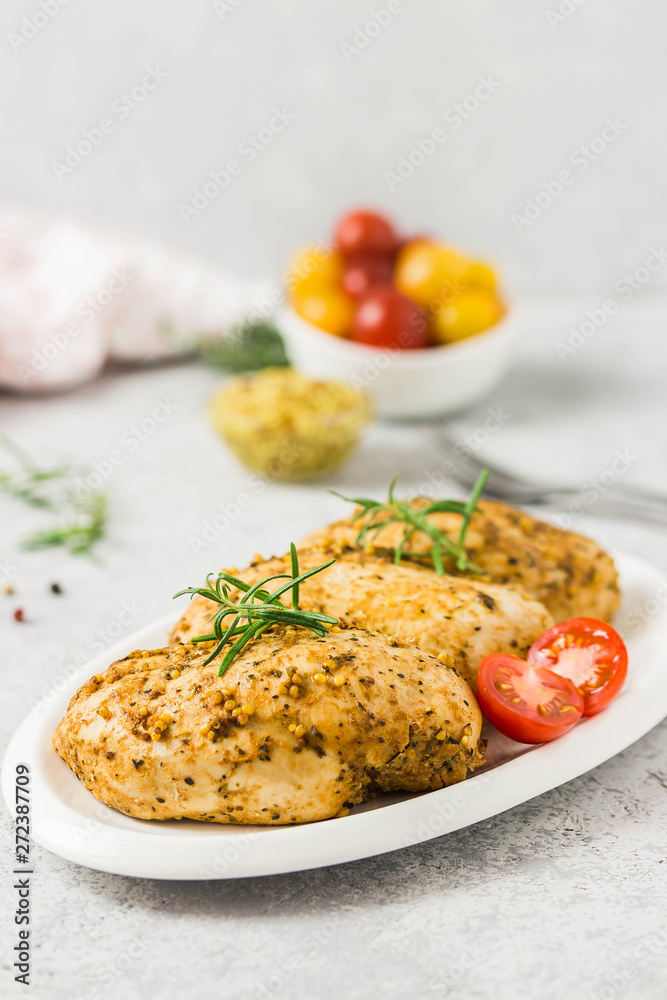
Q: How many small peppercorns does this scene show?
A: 3